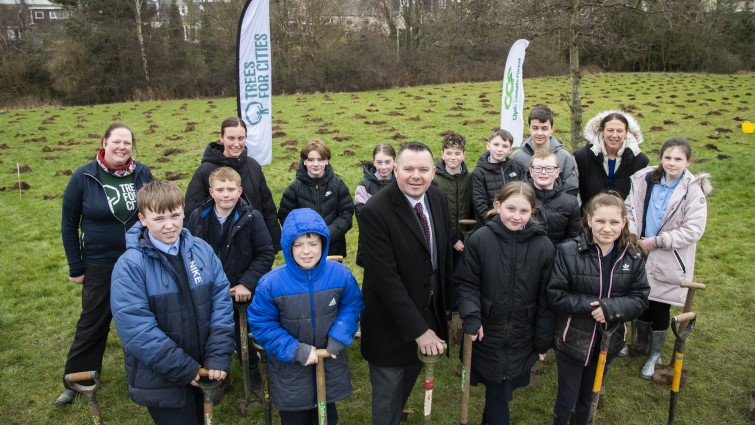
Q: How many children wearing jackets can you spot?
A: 12